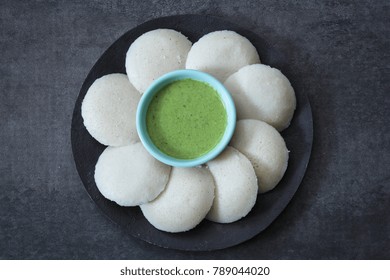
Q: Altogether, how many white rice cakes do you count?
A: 8